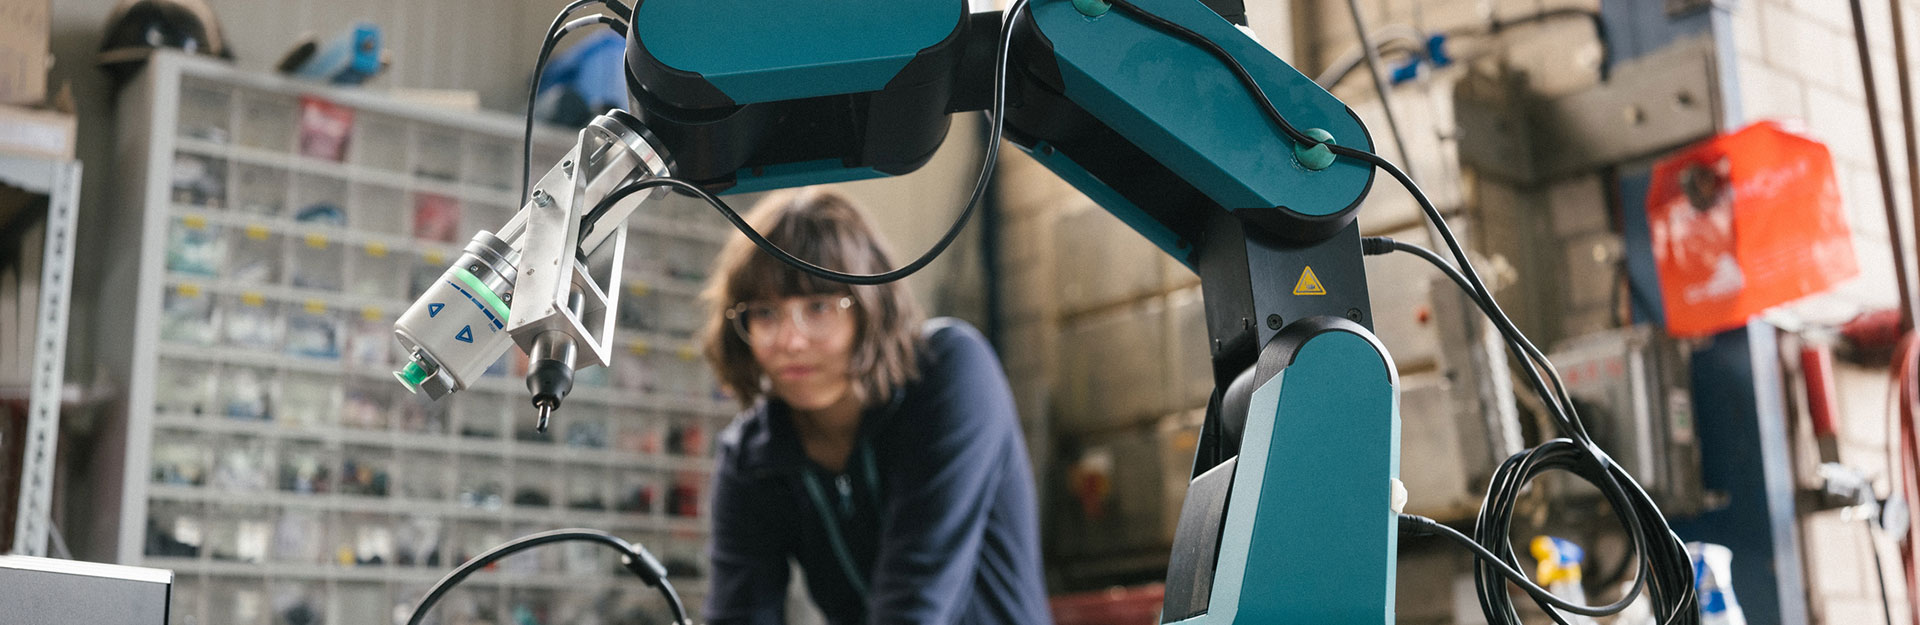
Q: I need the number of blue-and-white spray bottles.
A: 1